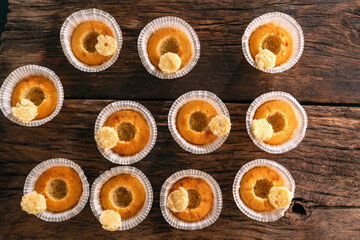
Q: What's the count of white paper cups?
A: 11